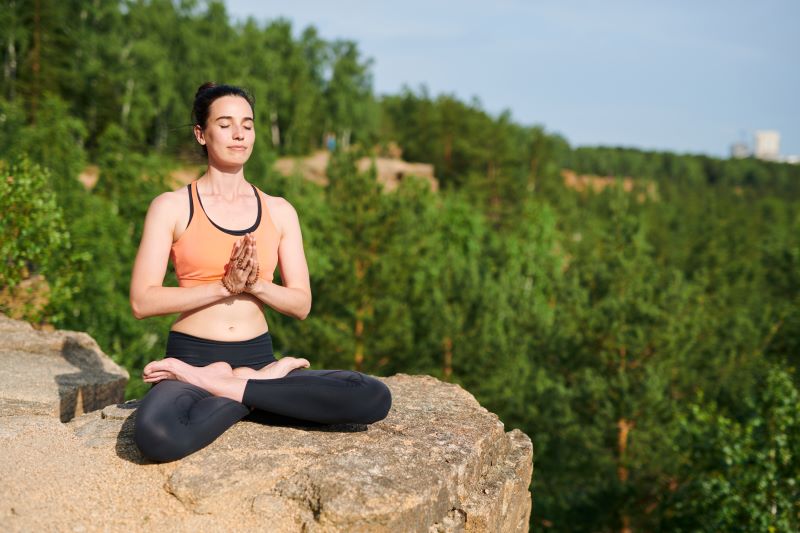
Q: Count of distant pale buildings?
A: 2